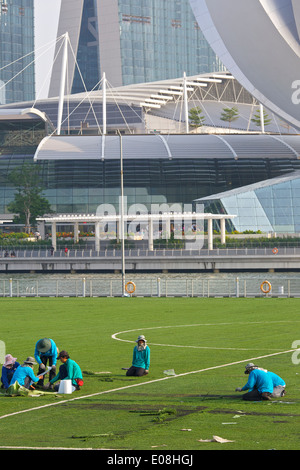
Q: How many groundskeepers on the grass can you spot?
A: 7